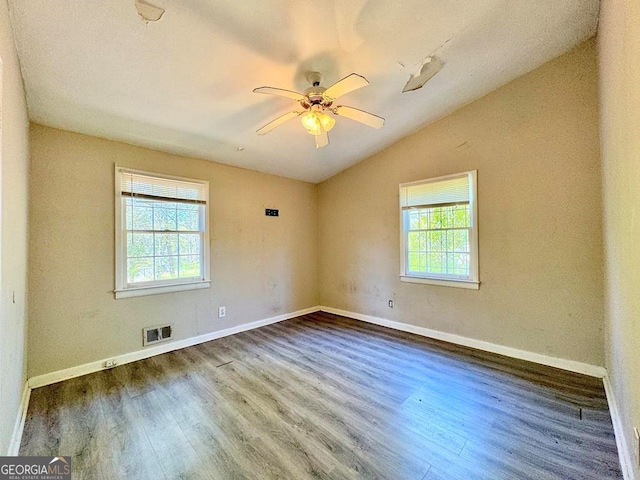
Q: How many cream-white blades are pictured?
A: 5